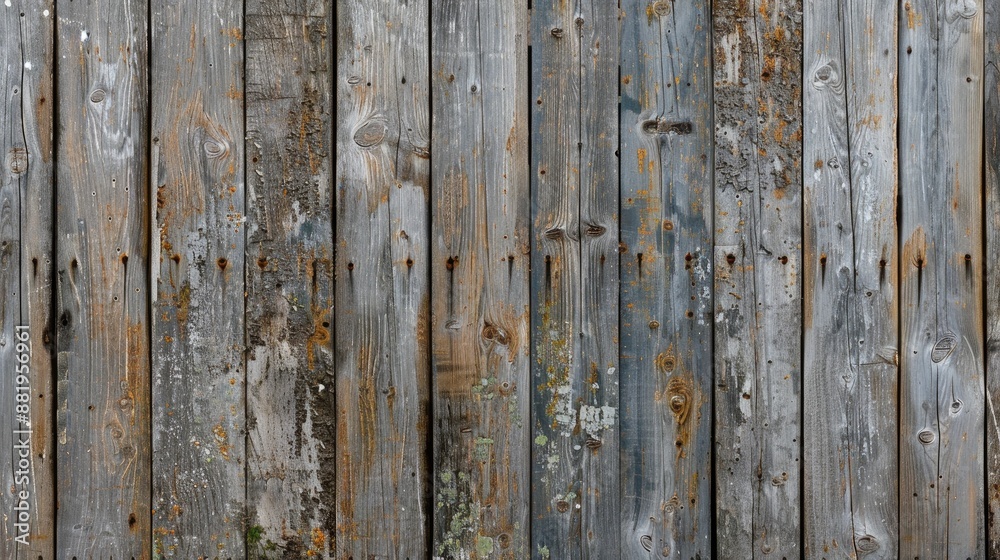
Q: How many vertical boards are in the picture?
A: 12